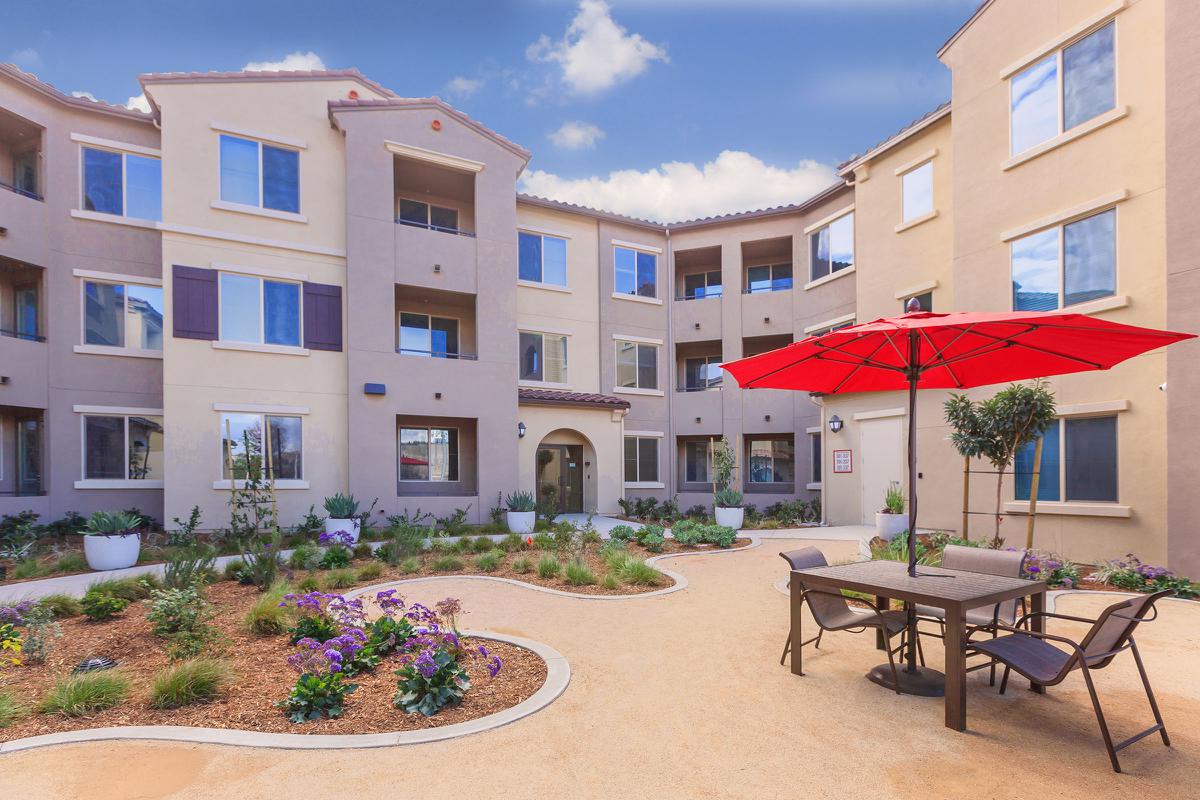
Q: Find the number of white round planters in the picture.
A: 5